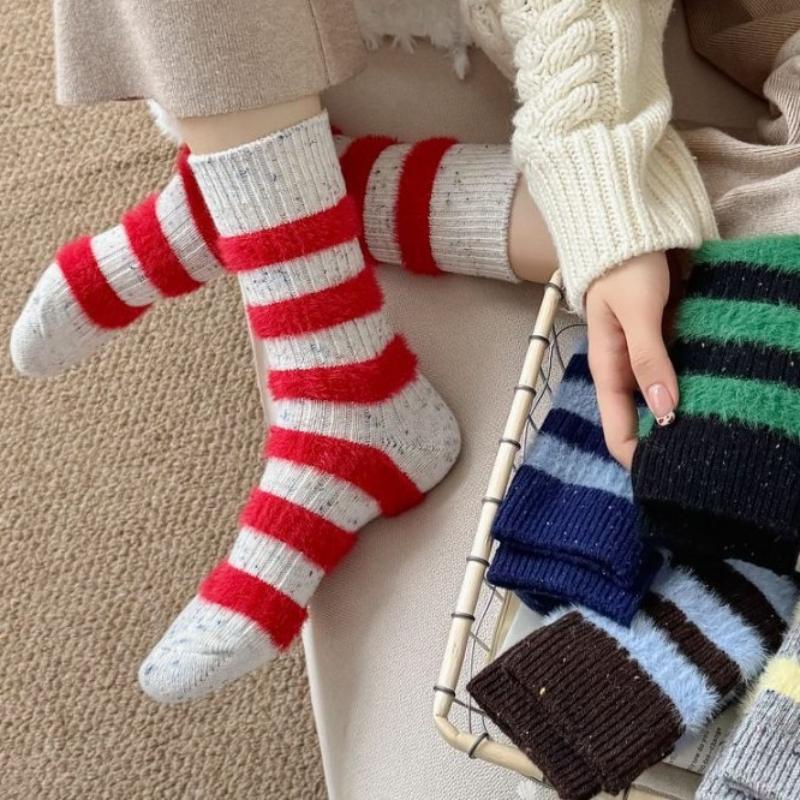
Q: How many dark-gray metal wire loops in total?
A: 9